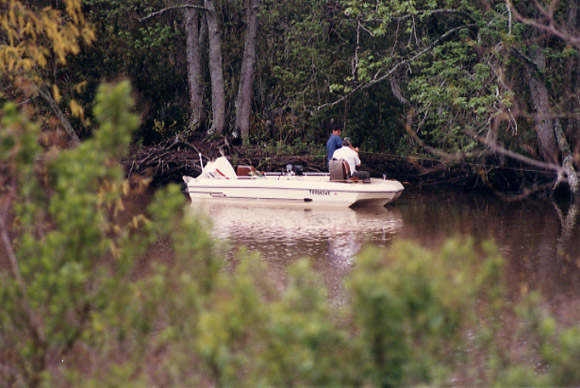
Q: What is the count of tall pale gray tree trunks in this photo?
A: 3